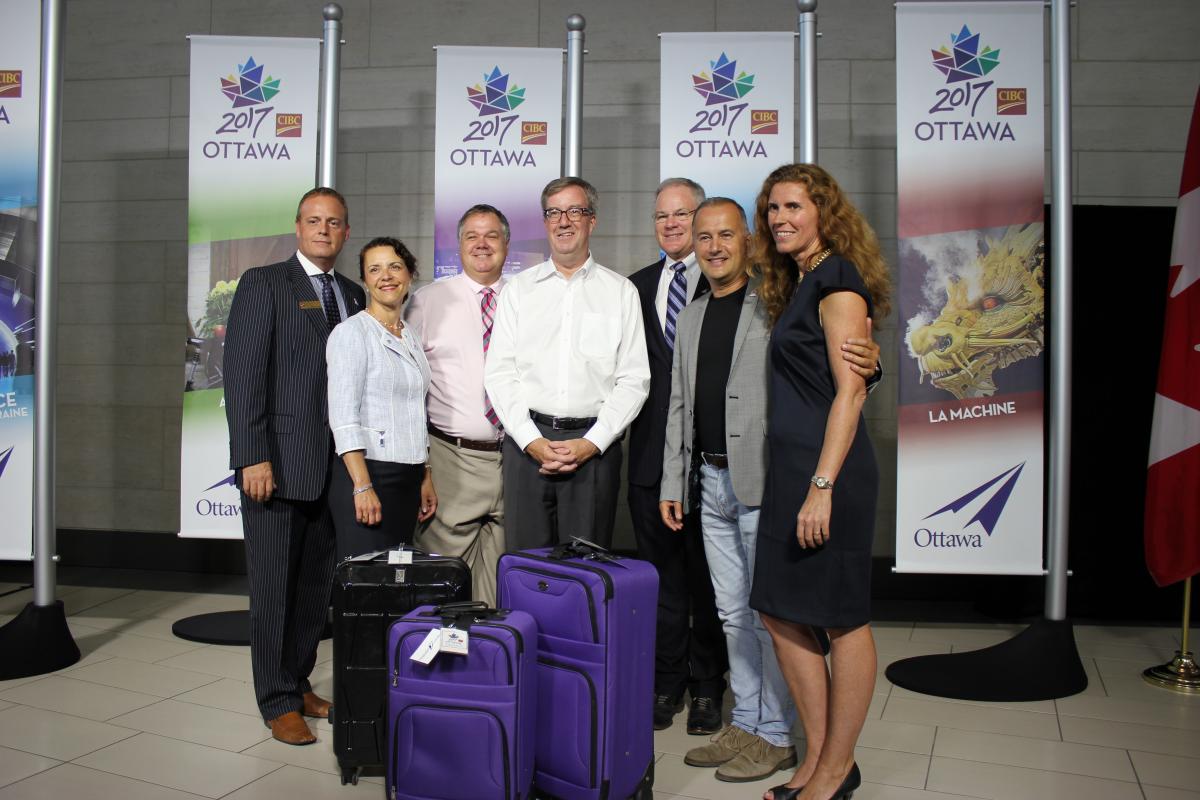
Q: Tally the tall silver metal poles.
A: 5